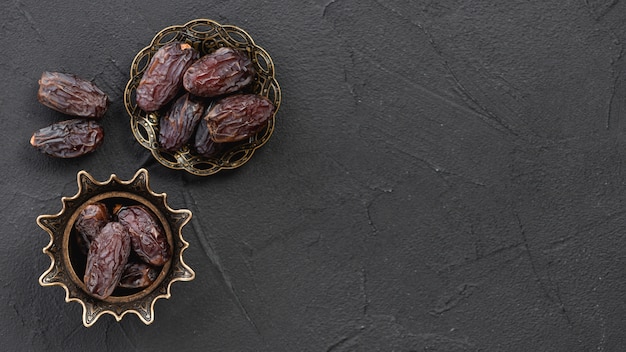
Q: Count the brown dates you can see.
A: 11